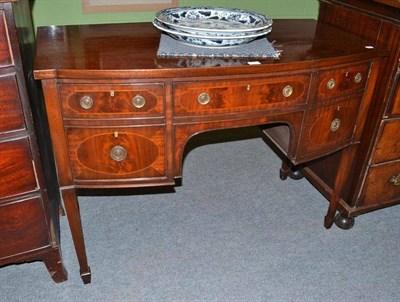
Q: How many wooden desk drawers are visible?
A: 5